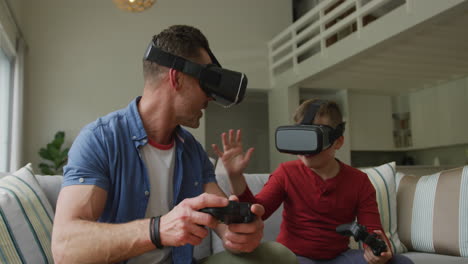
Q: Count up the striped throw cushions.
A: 3